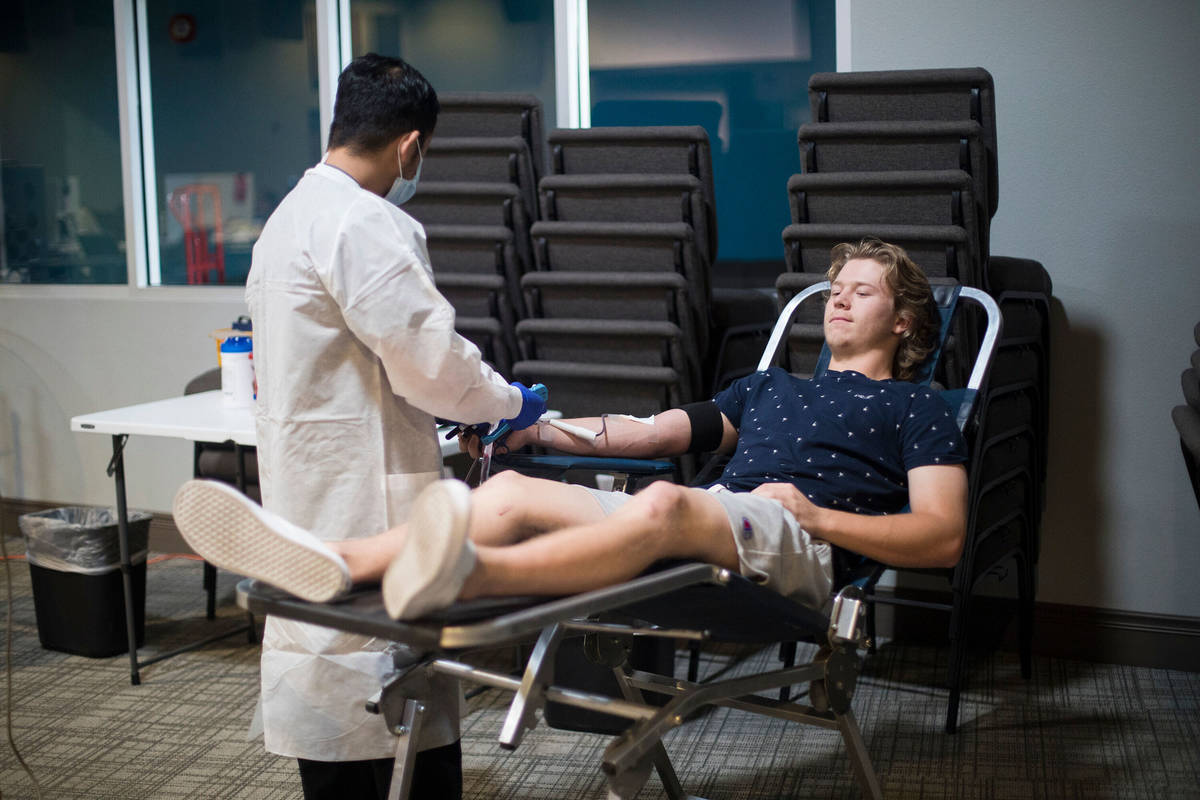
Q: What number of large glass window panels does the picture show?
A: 4